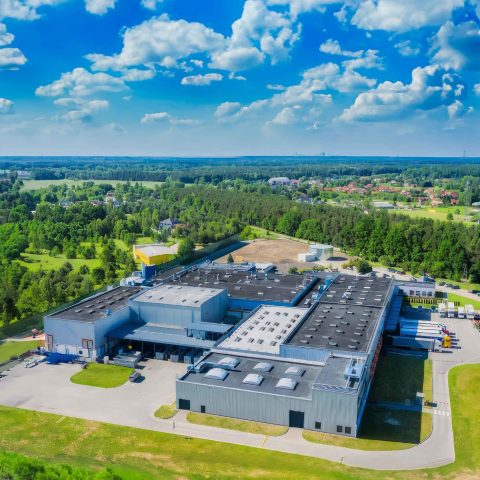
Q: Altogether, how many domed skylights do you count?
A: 6